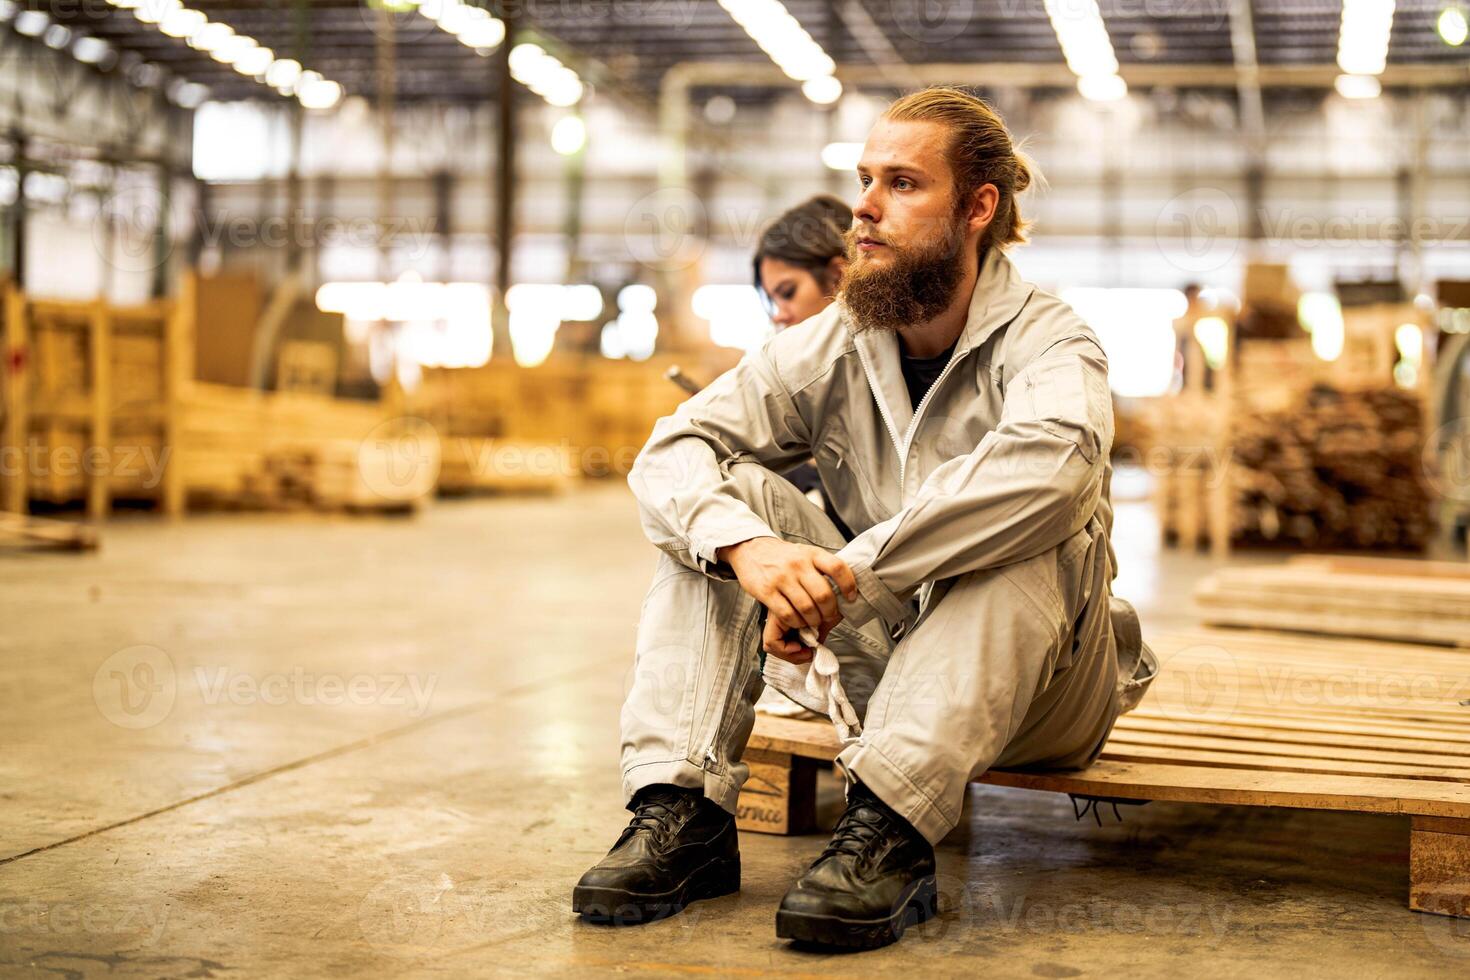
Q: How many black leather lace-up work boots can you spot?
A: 2